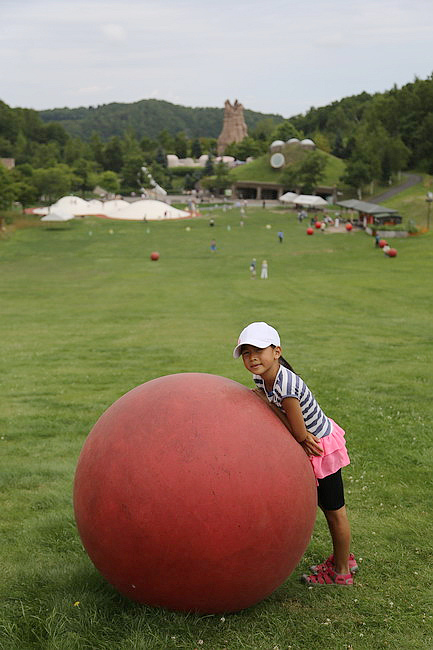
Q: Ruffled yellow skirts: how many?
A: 0